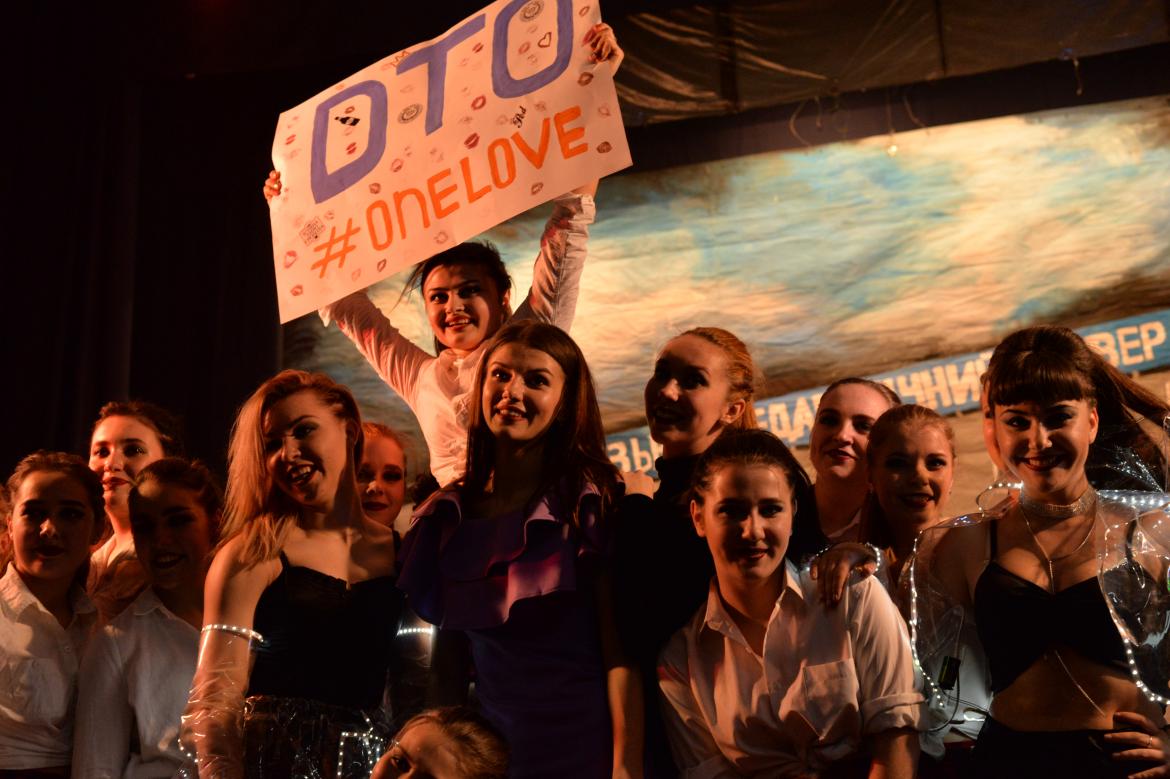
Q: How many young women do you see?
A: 13